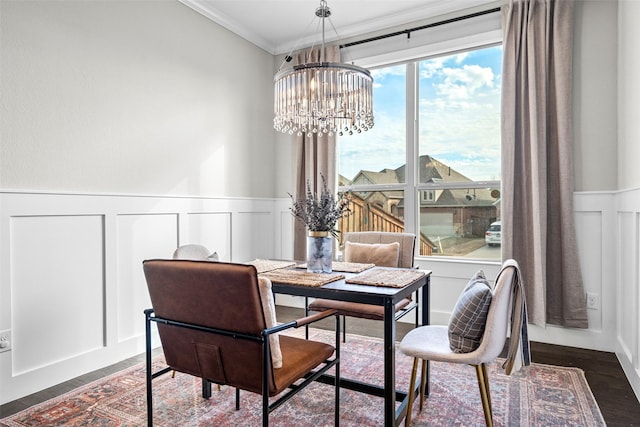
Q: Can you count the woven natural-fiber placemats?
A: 4